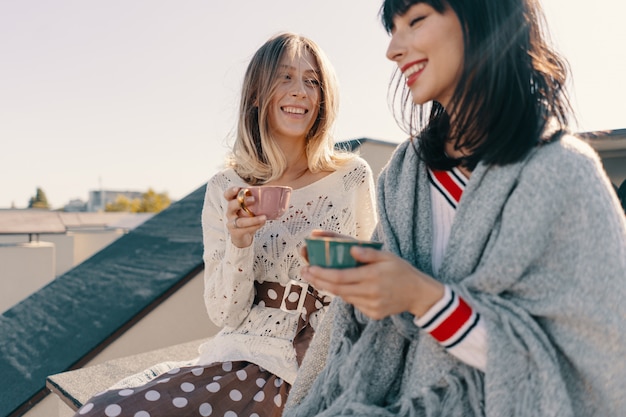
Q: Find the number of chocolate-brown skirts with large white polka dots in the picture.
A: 1